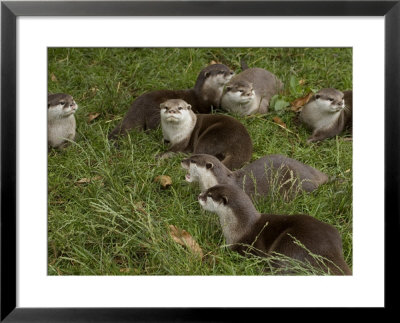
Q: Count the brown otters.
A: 7